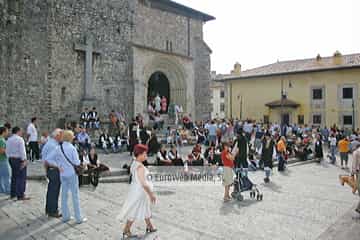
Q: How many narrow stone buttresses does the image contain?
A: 1